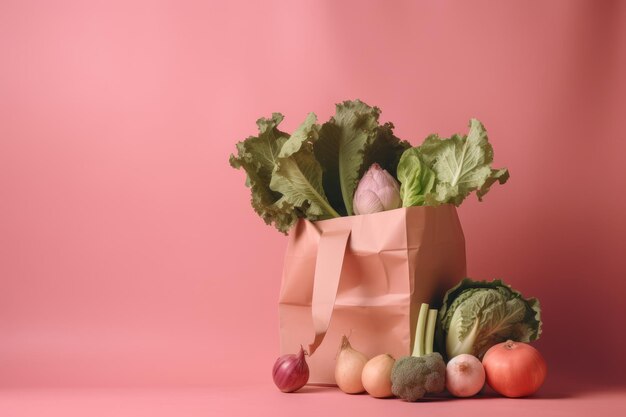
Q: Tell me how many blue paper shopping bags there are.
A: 0